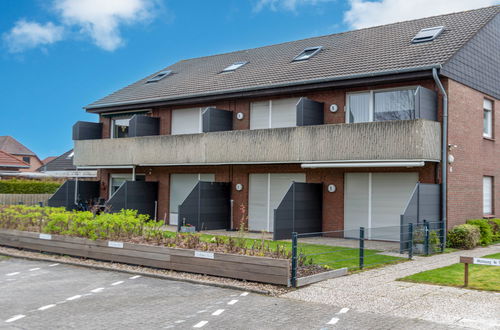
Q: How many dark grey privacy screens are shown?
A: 10